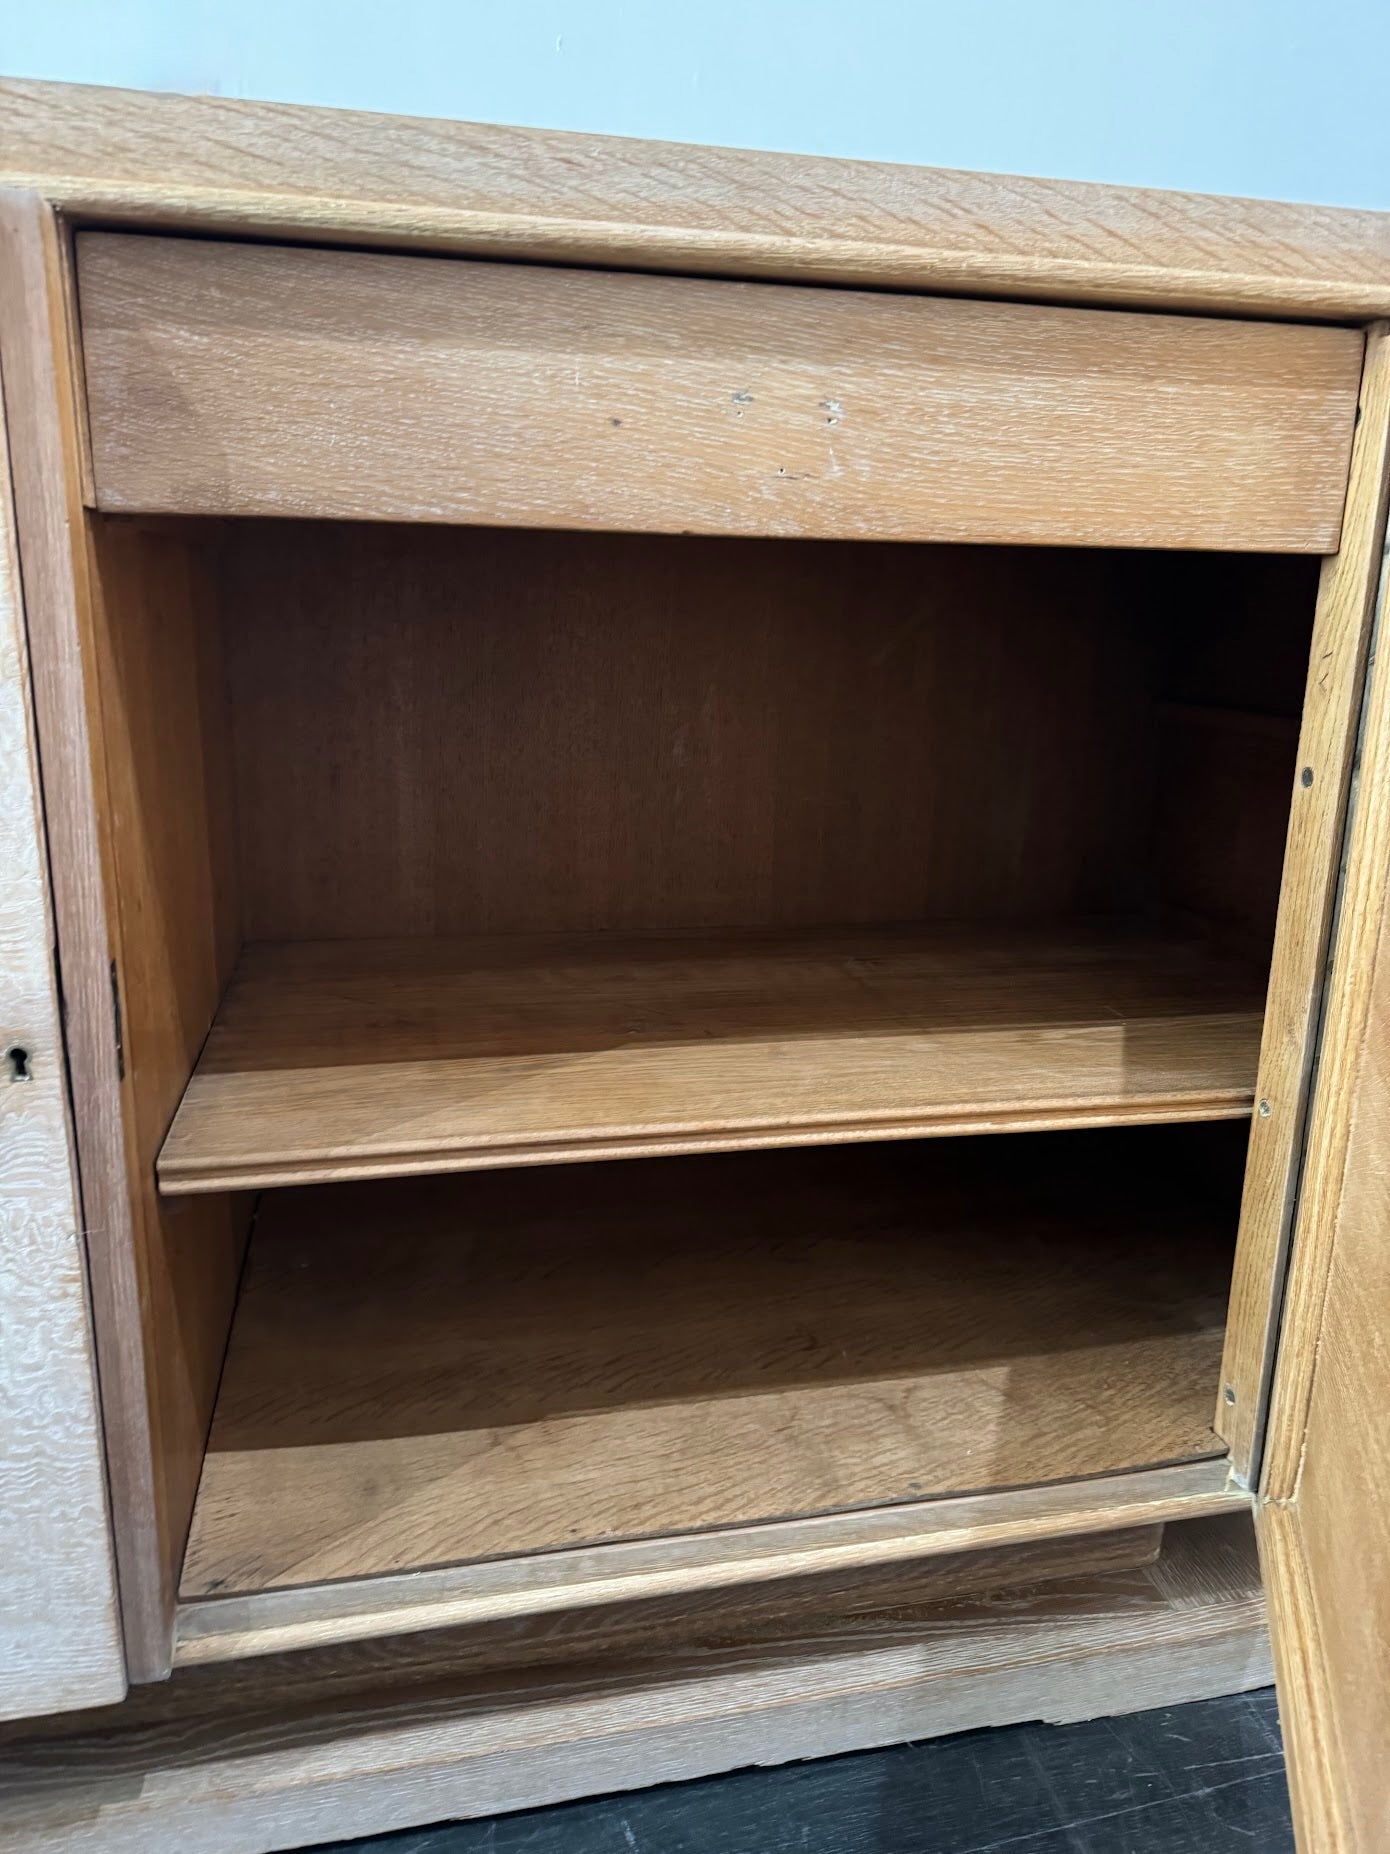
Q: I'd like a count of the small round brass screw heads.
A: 3